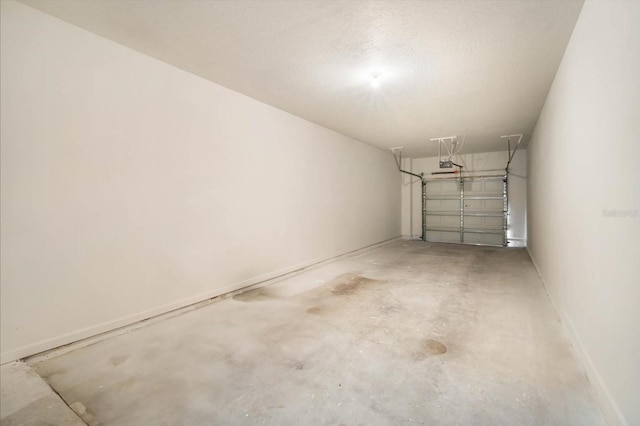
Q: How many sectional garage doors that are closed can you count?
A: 1